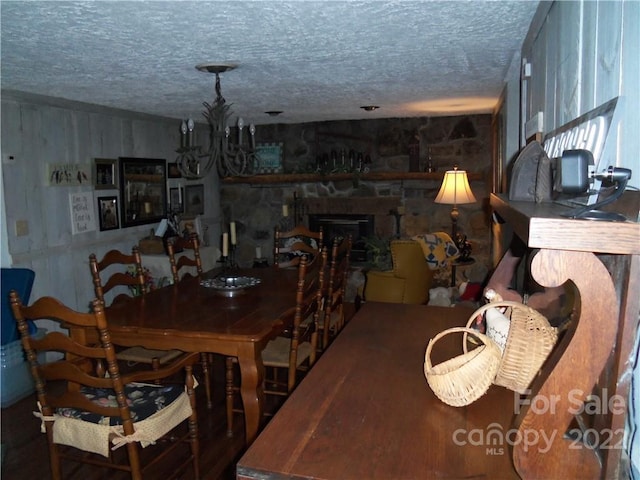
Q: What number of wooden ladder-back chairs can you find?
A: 6